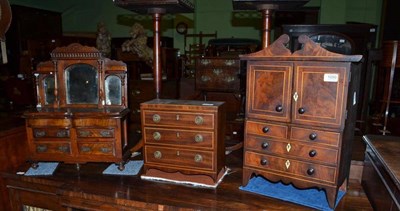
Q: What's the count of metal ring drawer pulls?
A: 6